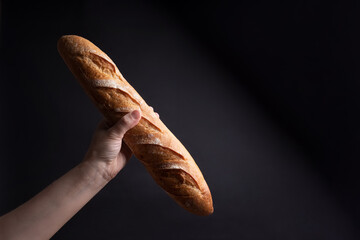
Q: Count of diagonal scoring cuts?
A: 5